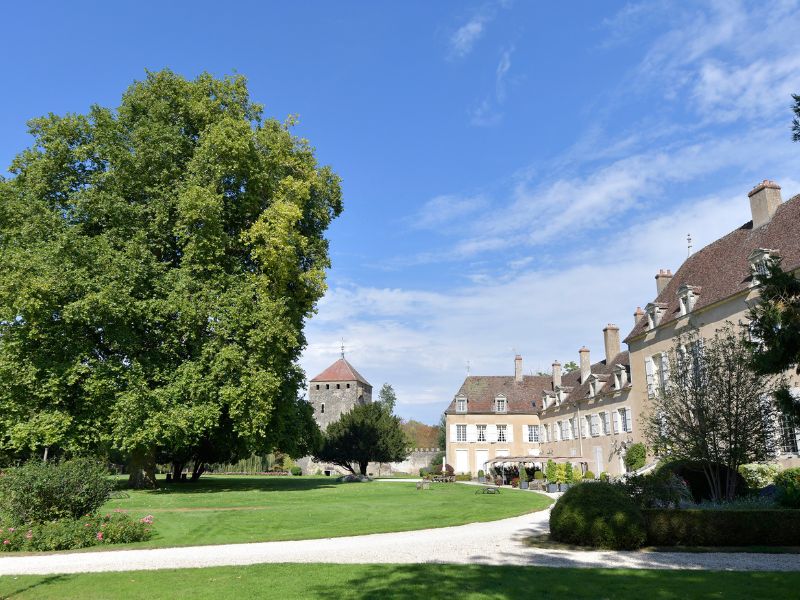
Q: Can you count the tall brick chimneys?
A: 7